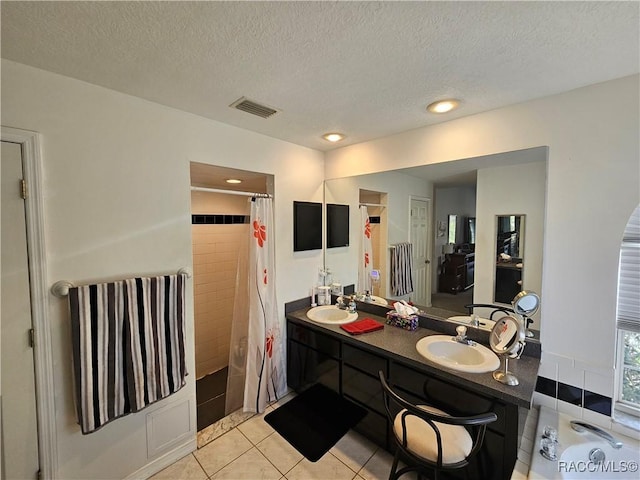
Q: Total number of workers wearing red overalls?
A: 0